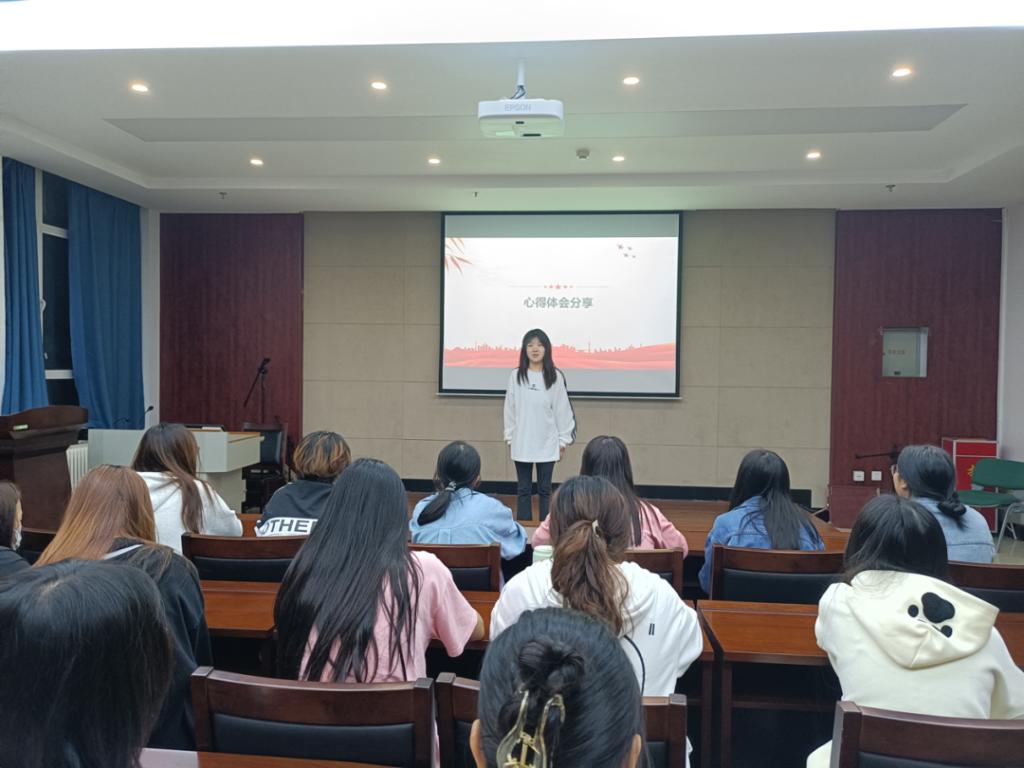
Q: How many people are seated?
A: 13